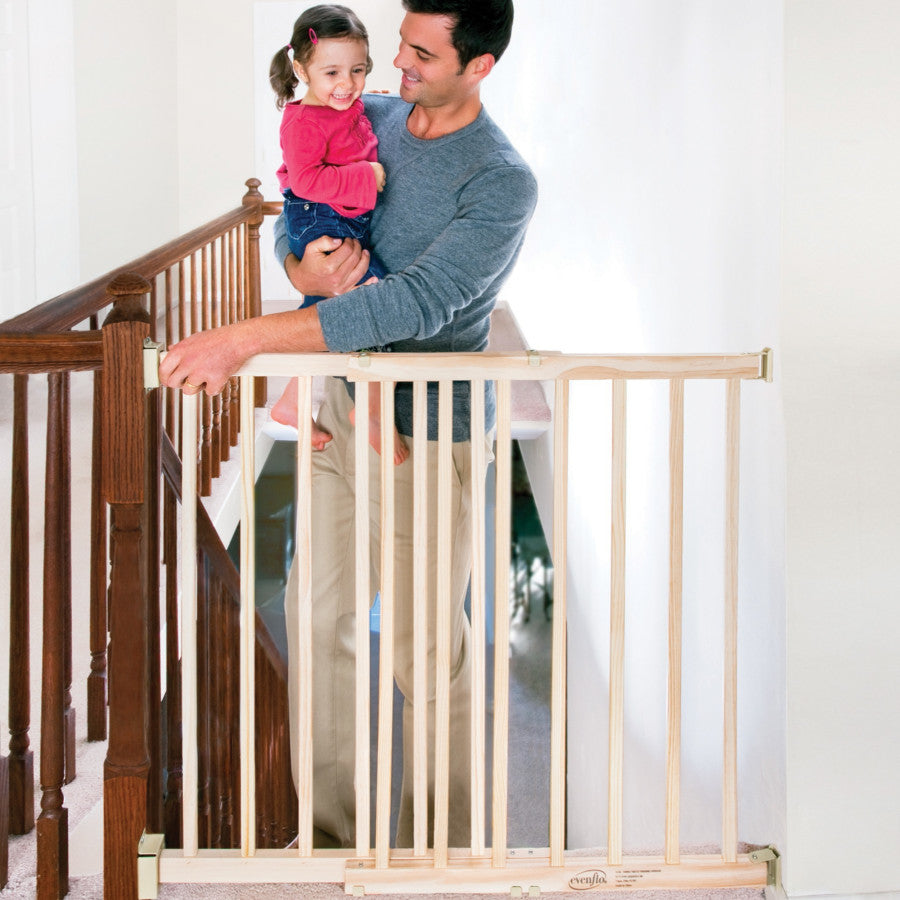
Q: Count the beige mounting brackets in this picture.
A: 4